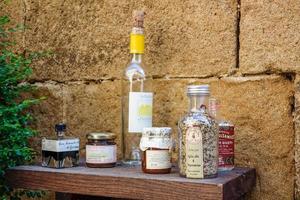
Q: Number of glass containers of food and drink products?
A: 6